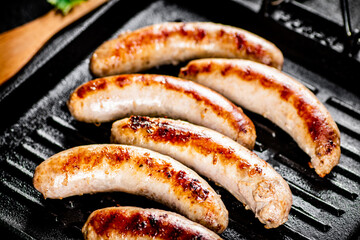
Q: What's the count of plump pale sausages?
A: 6